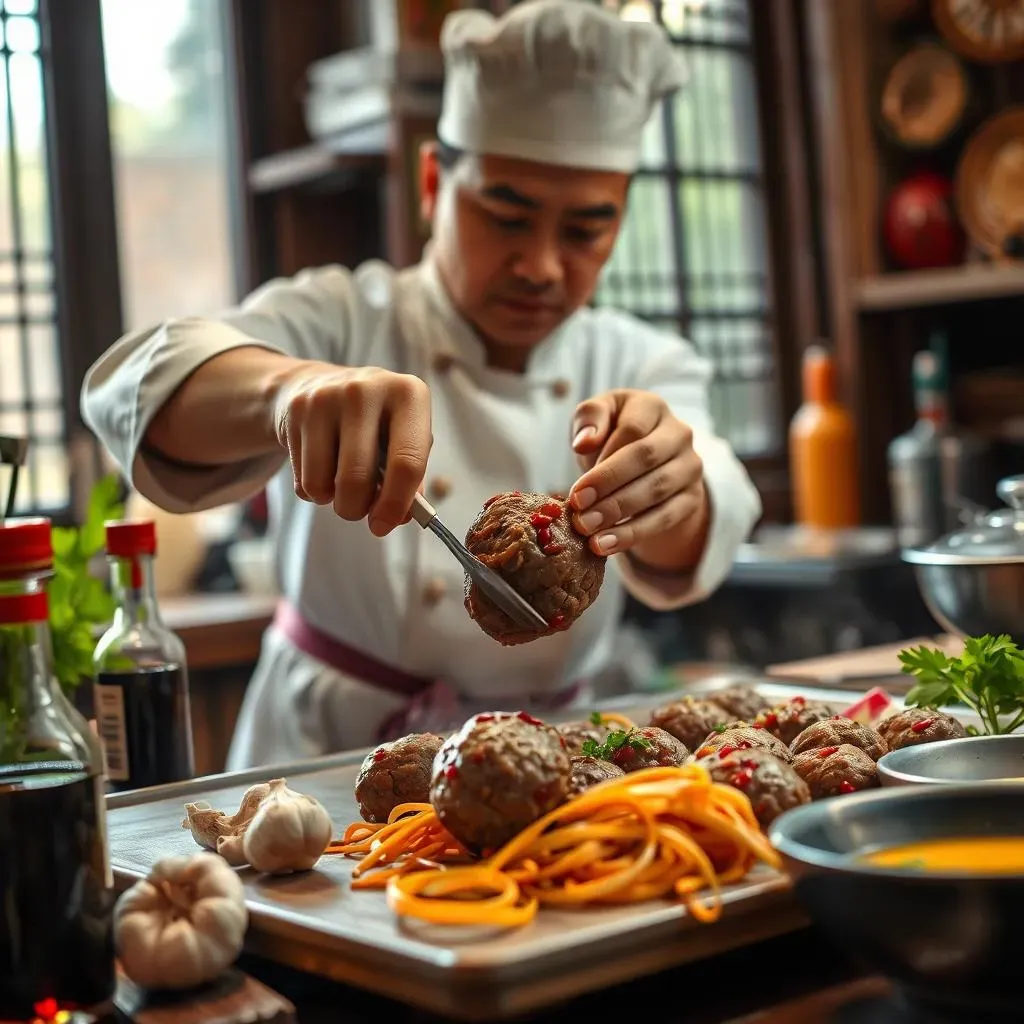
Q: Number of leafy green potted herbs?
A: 2